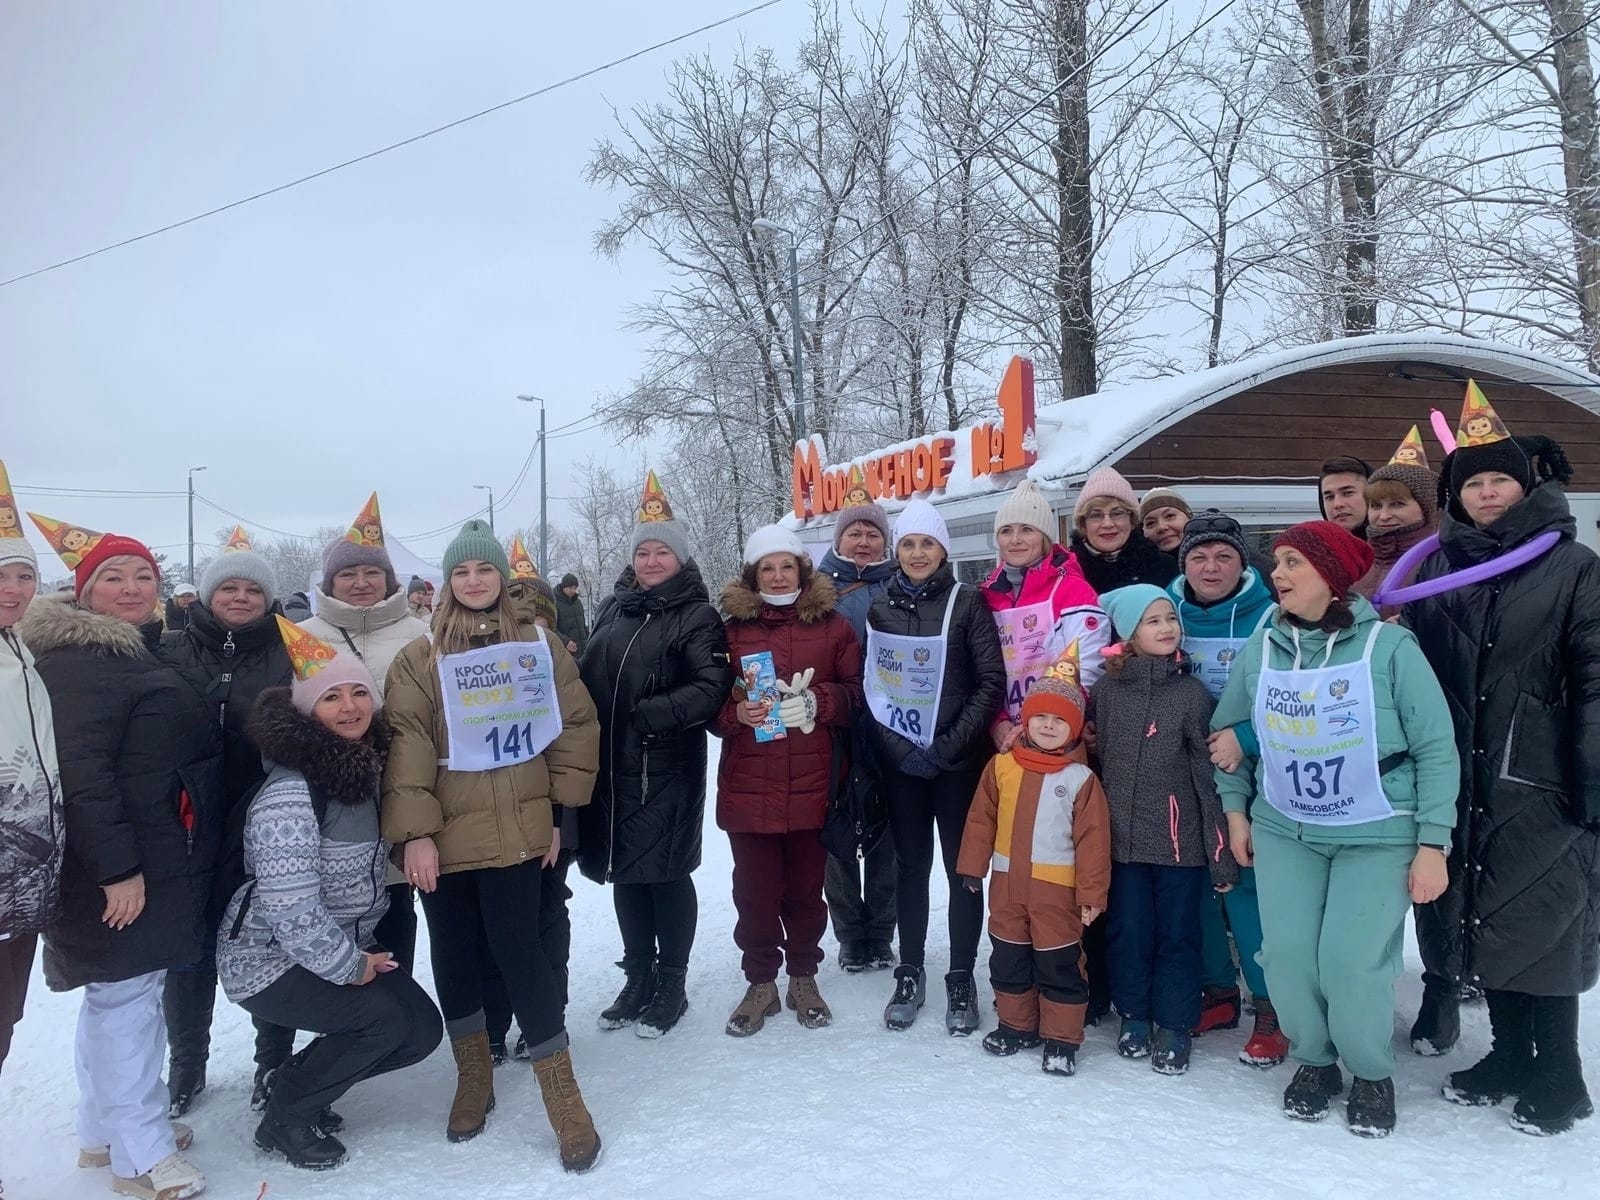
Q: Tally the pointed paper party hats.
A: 11